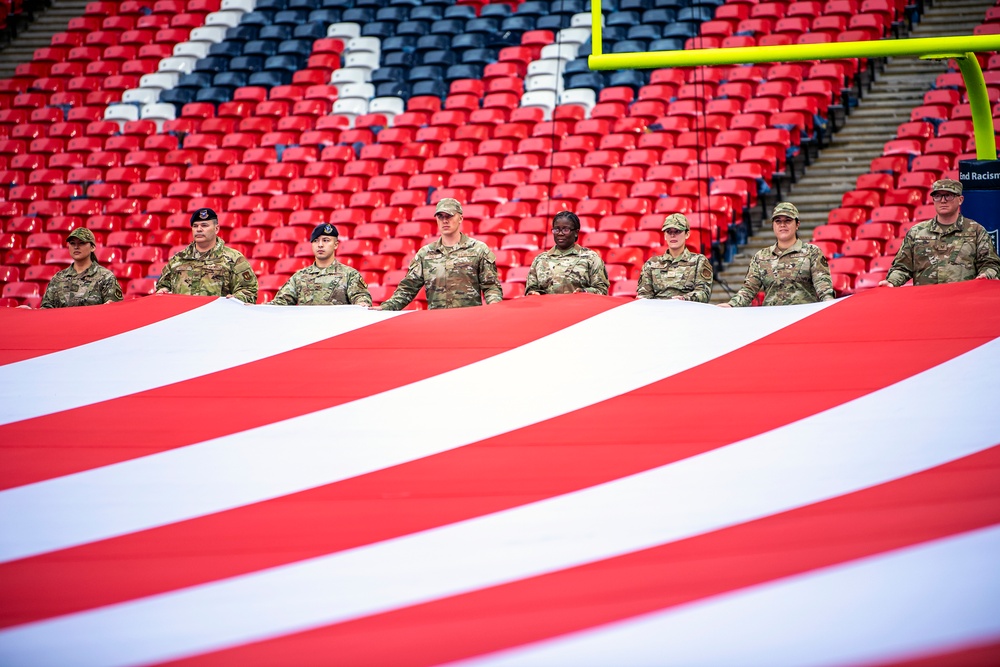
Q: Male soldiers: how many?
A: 4